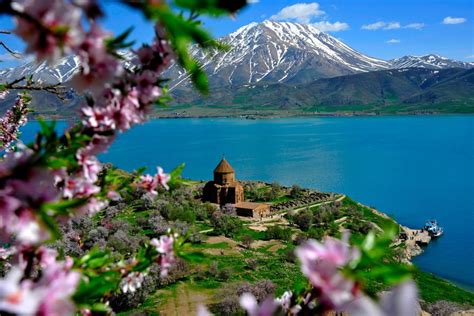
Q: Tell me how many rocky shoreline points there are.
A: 1